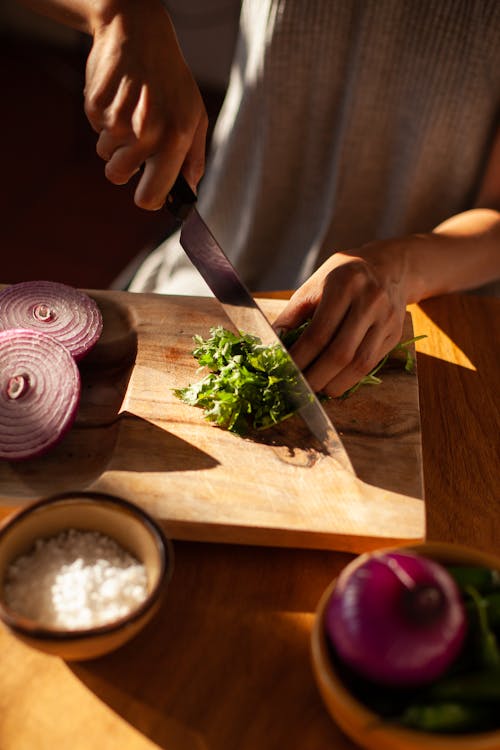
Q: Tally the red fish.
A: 0